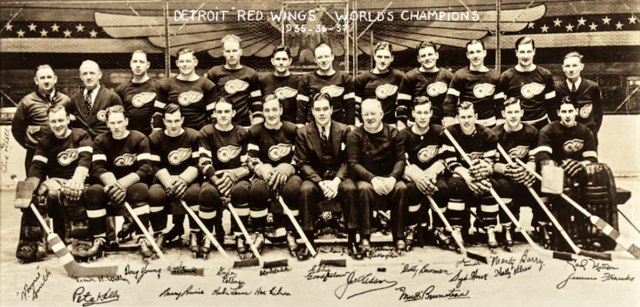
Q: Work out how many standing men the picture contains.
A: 12